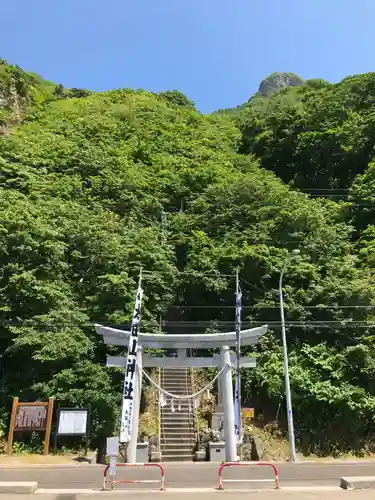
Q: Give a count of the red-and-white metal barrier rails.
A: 2